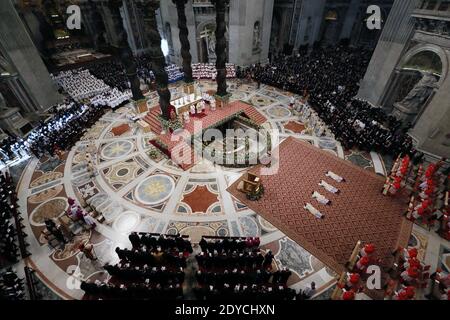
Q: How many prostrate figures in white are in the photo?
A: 4